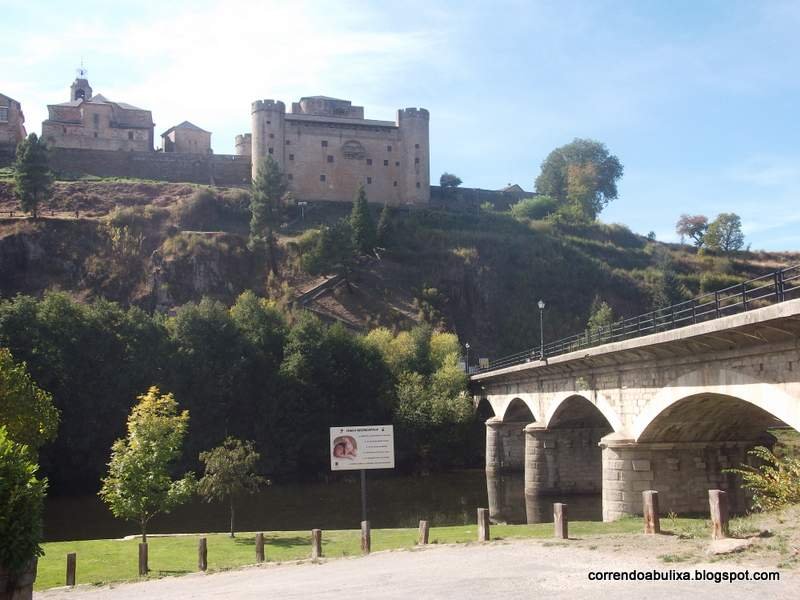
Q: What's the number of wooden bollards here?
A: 11